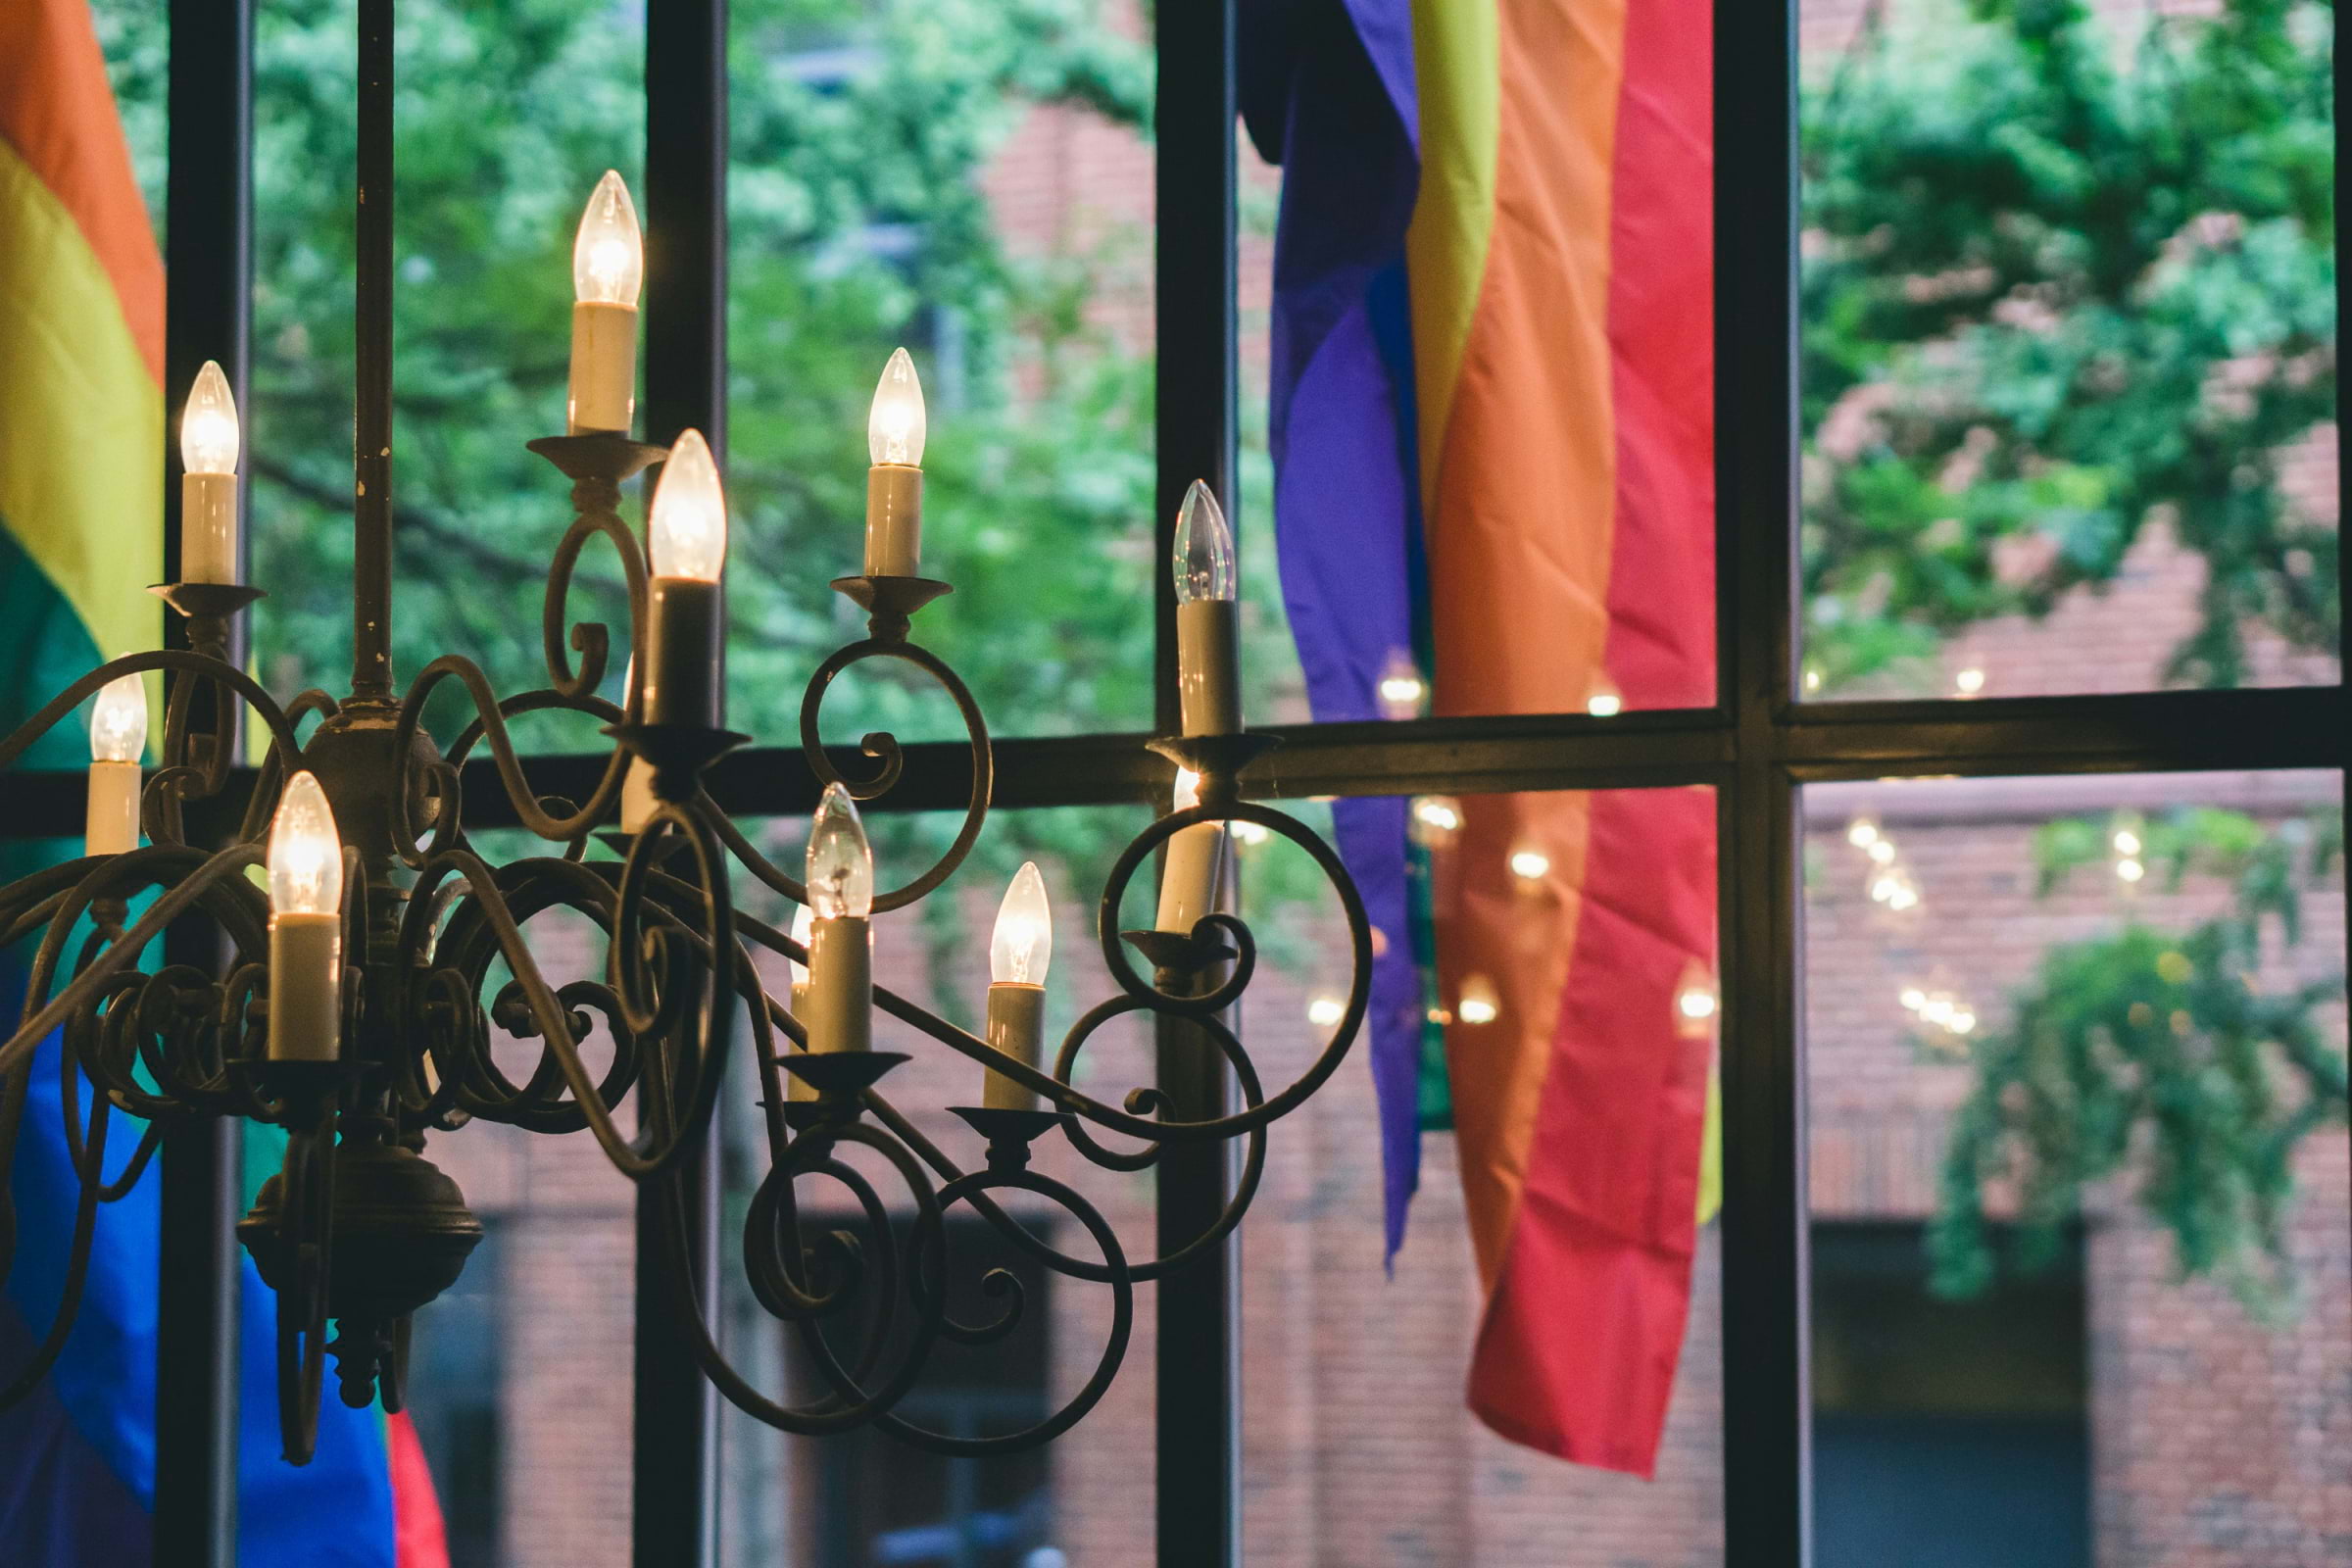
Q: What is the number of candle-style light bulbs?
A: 12